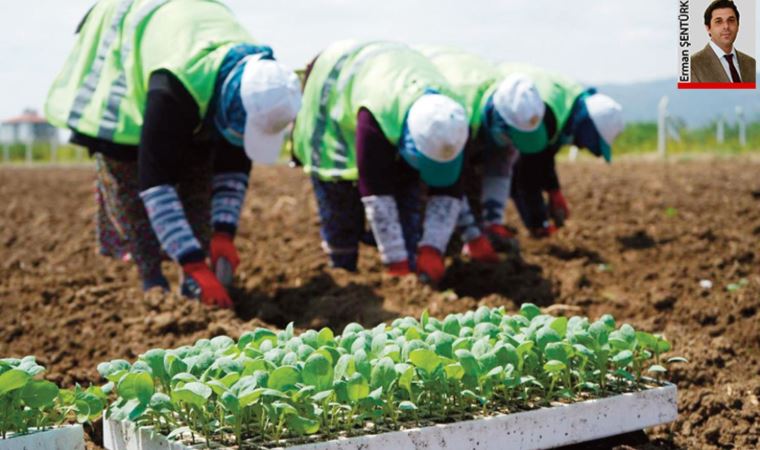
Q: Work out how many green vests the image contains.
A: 4